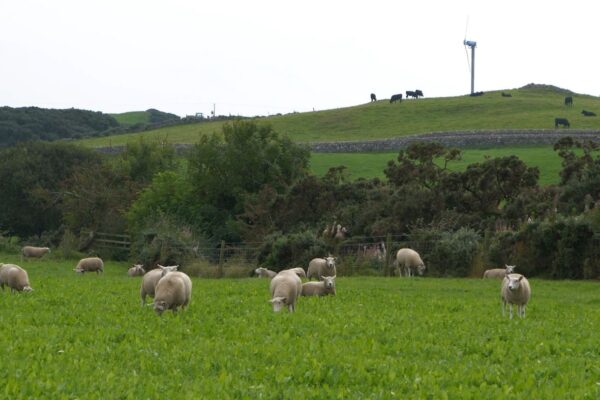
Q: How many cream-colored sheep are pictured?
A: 14